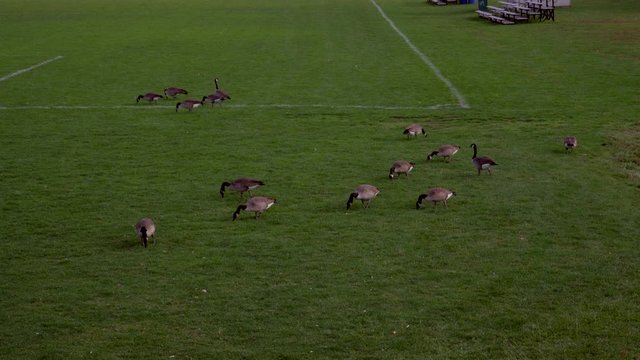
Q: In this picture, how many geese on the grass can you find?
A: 15